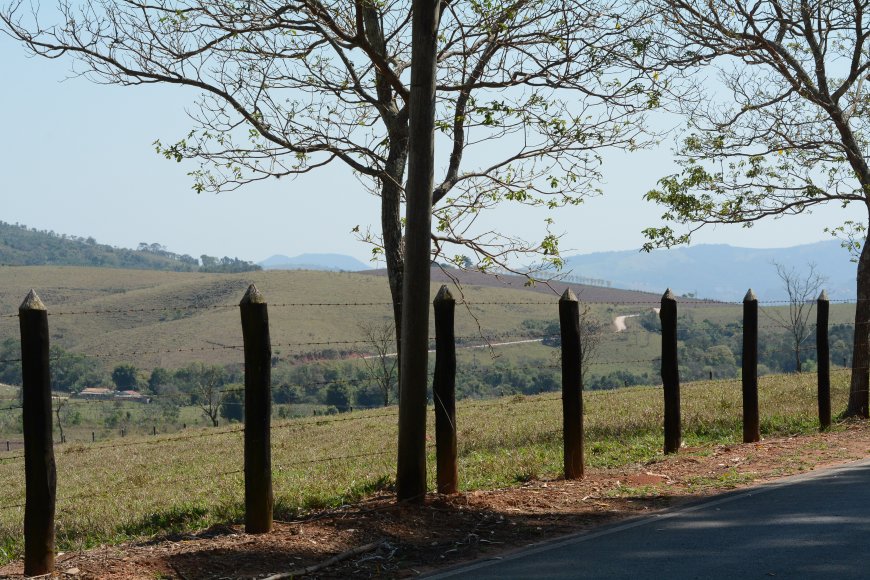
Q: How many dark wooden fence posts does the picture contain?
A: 7